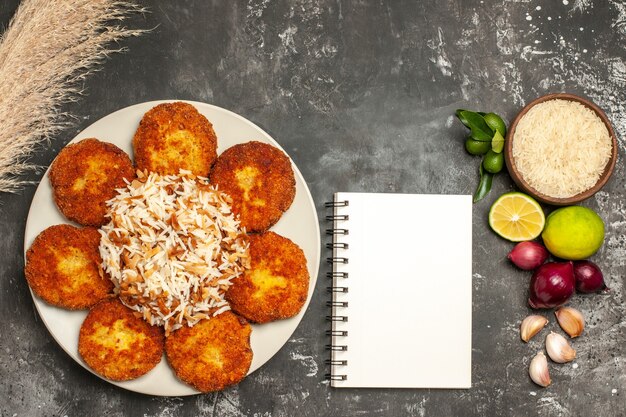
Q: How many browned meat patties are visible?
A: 7